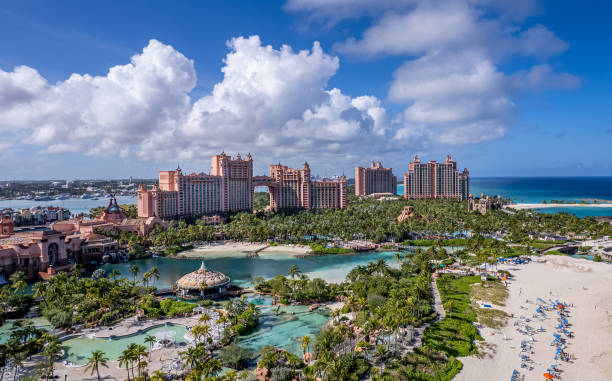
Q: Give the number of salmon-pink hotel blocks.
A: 4